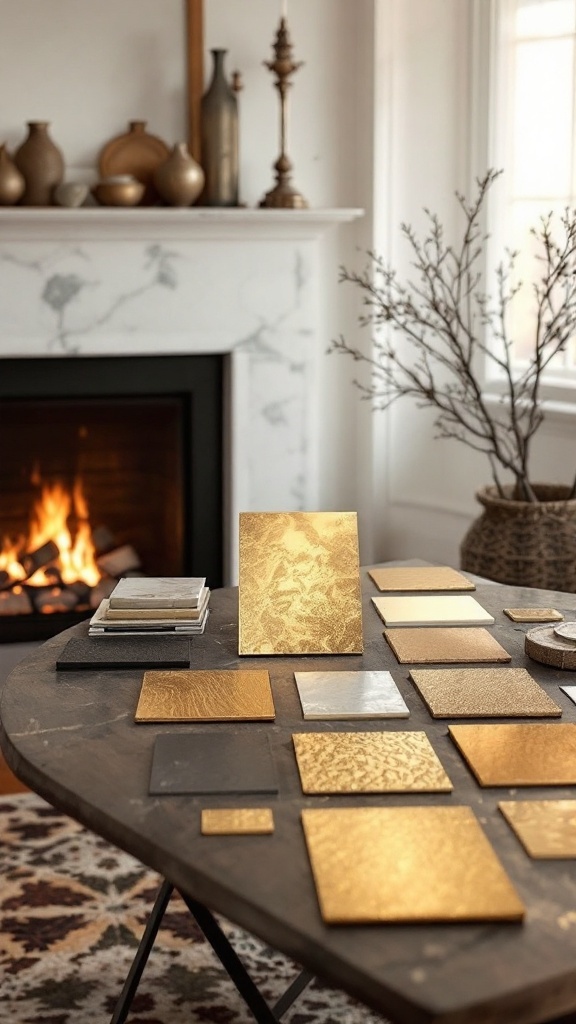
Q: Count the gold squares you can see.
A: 11